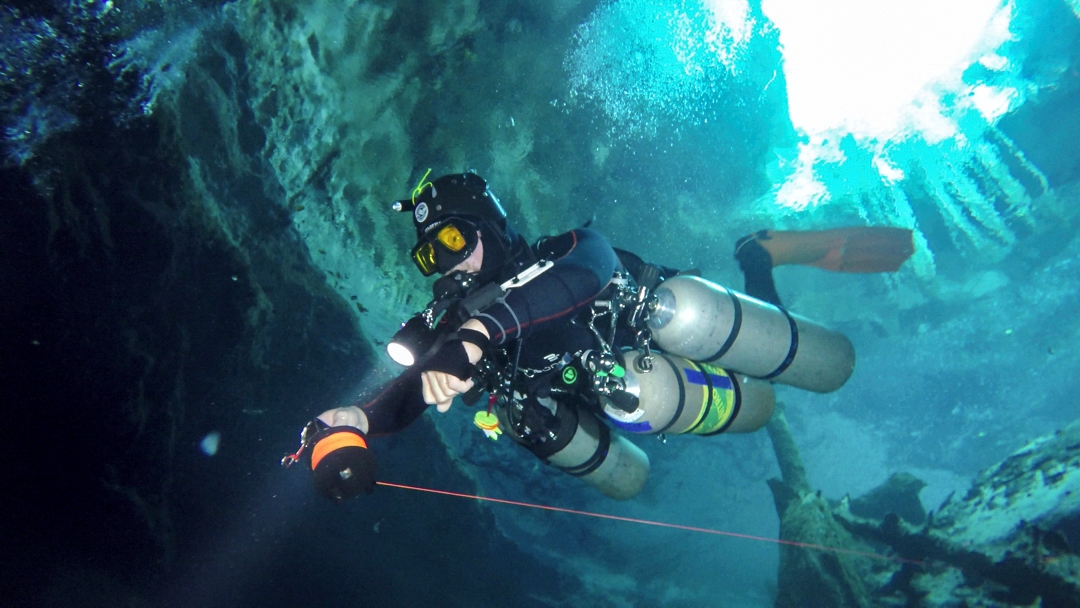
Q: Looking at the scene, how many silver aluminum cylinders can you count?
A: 3